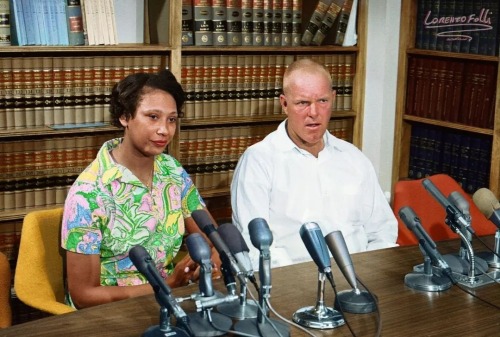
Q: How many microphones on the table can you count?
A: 11